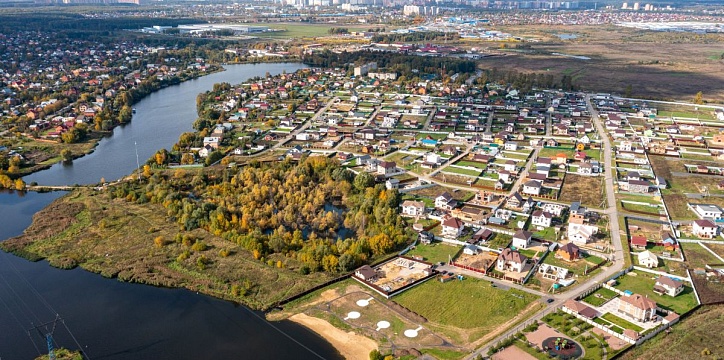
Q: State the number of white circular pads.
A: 4